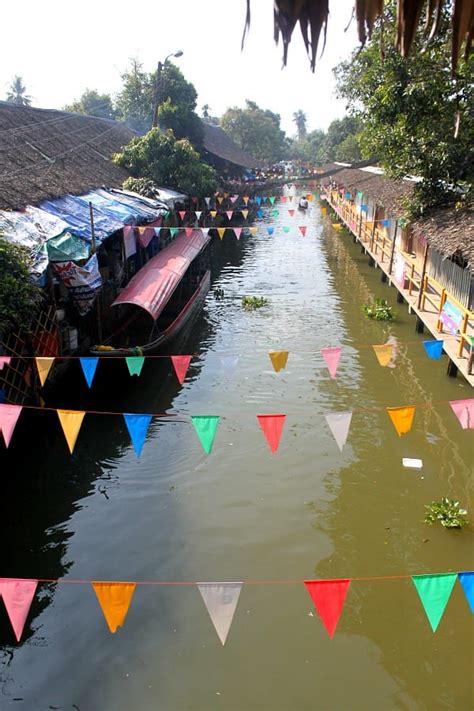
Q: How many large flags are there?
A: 6